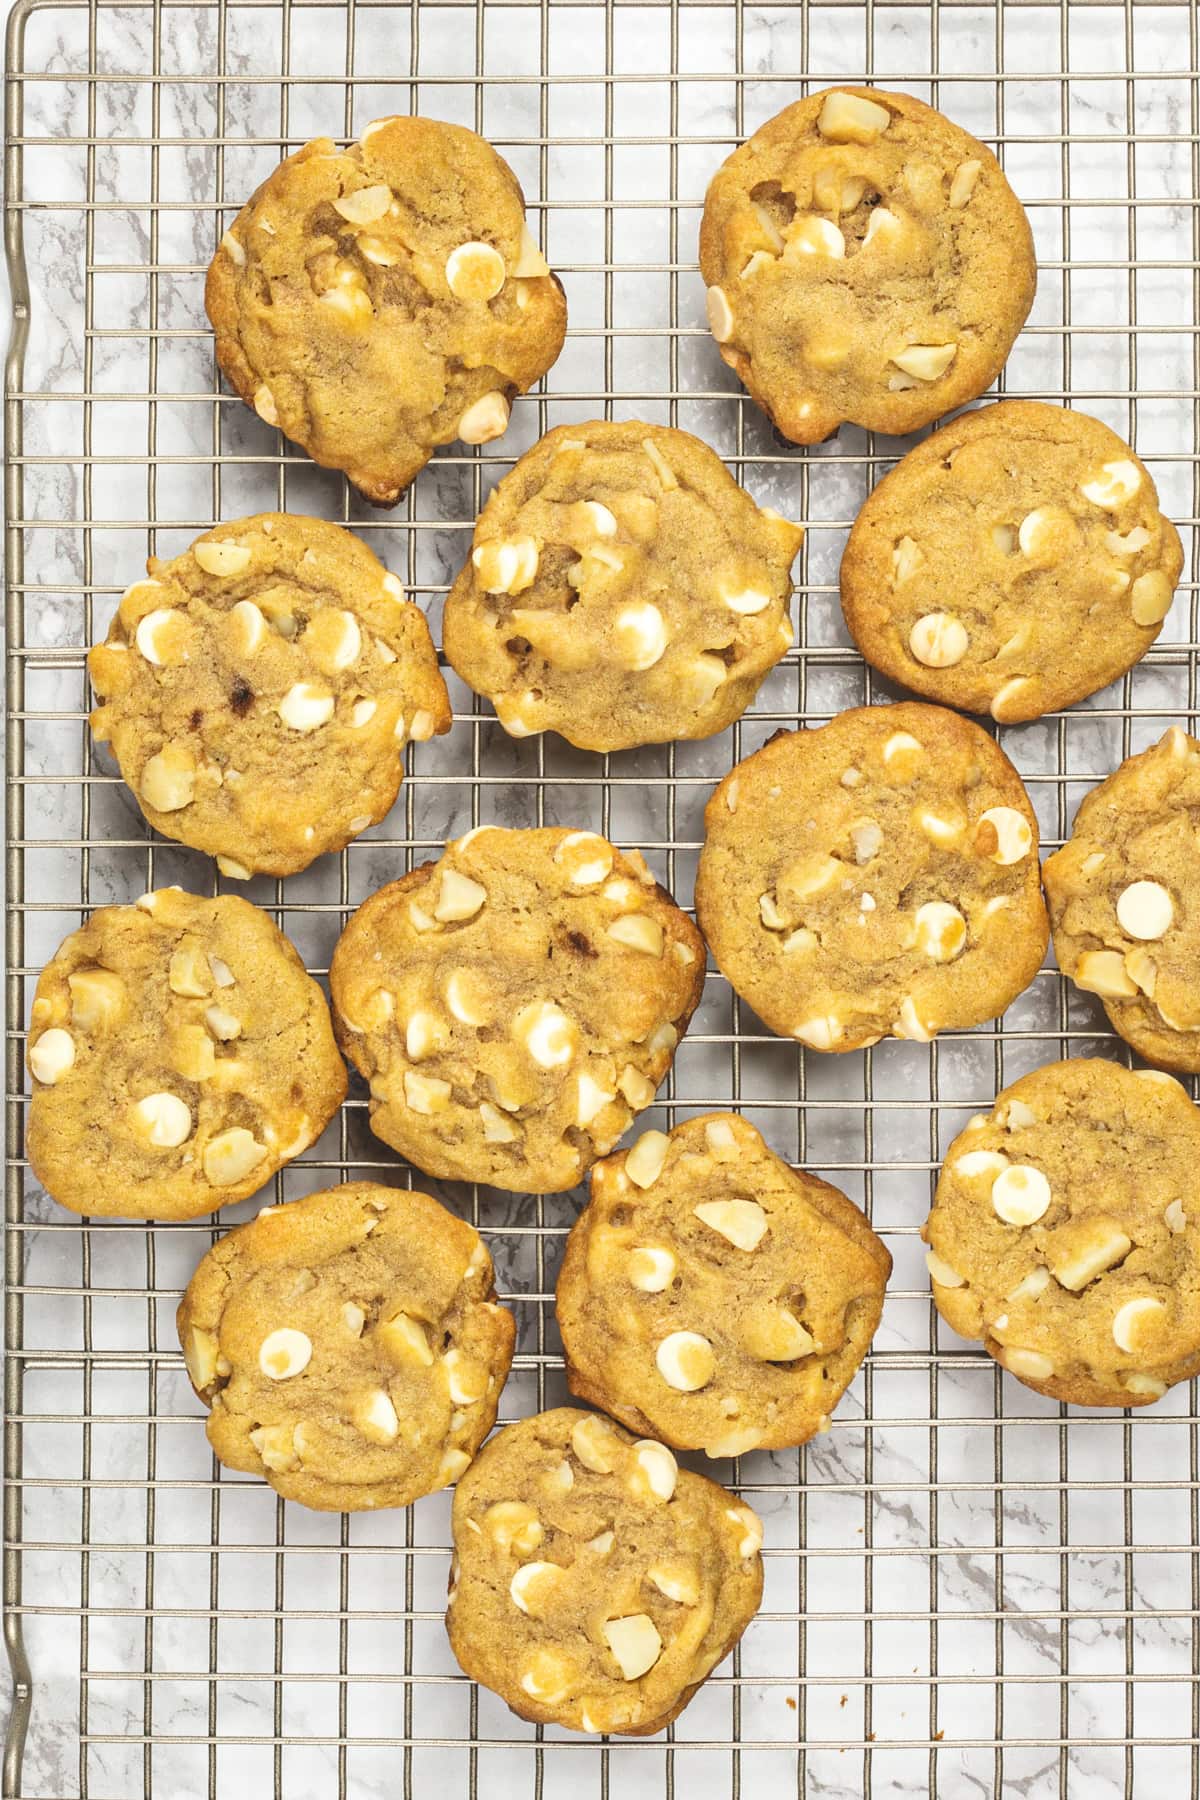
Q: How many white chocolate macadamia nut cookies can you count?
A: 13